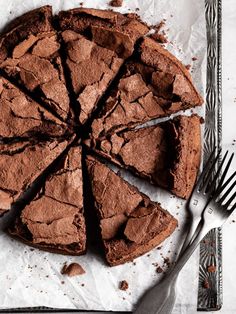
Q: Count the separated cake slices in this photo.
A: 8